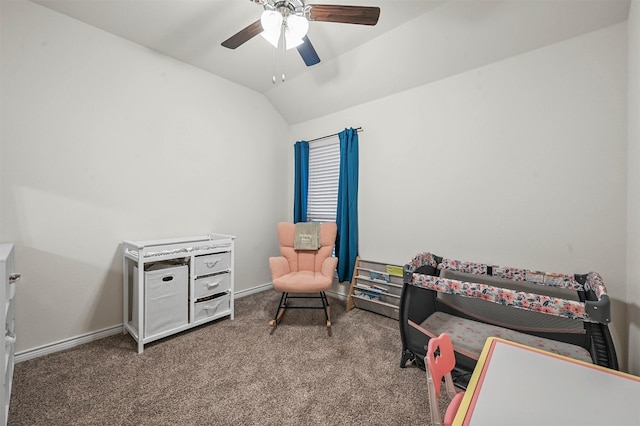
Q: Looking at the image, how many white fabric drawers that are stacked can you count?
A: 3